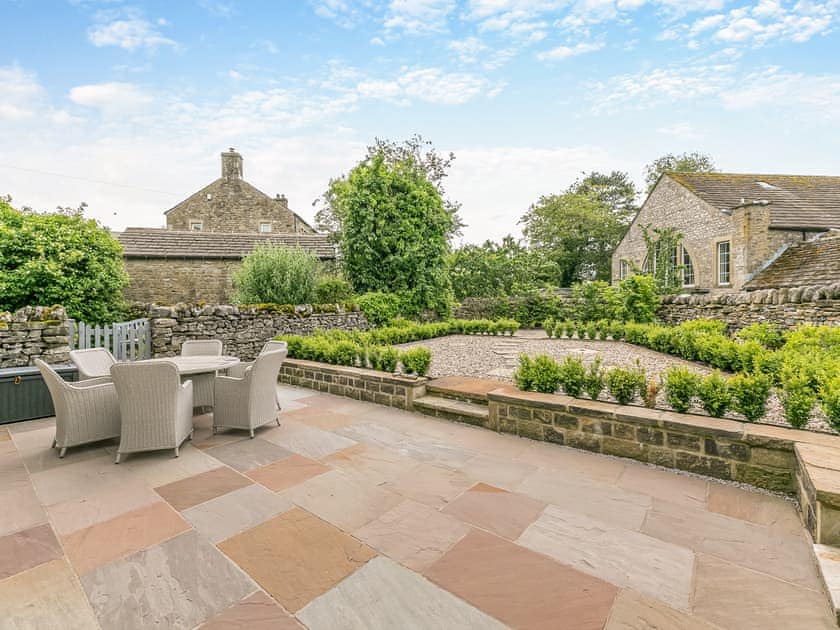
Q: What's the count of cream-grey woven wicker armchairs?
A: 6